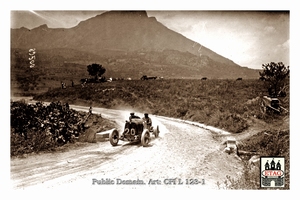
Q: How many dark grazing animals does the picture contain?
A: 2